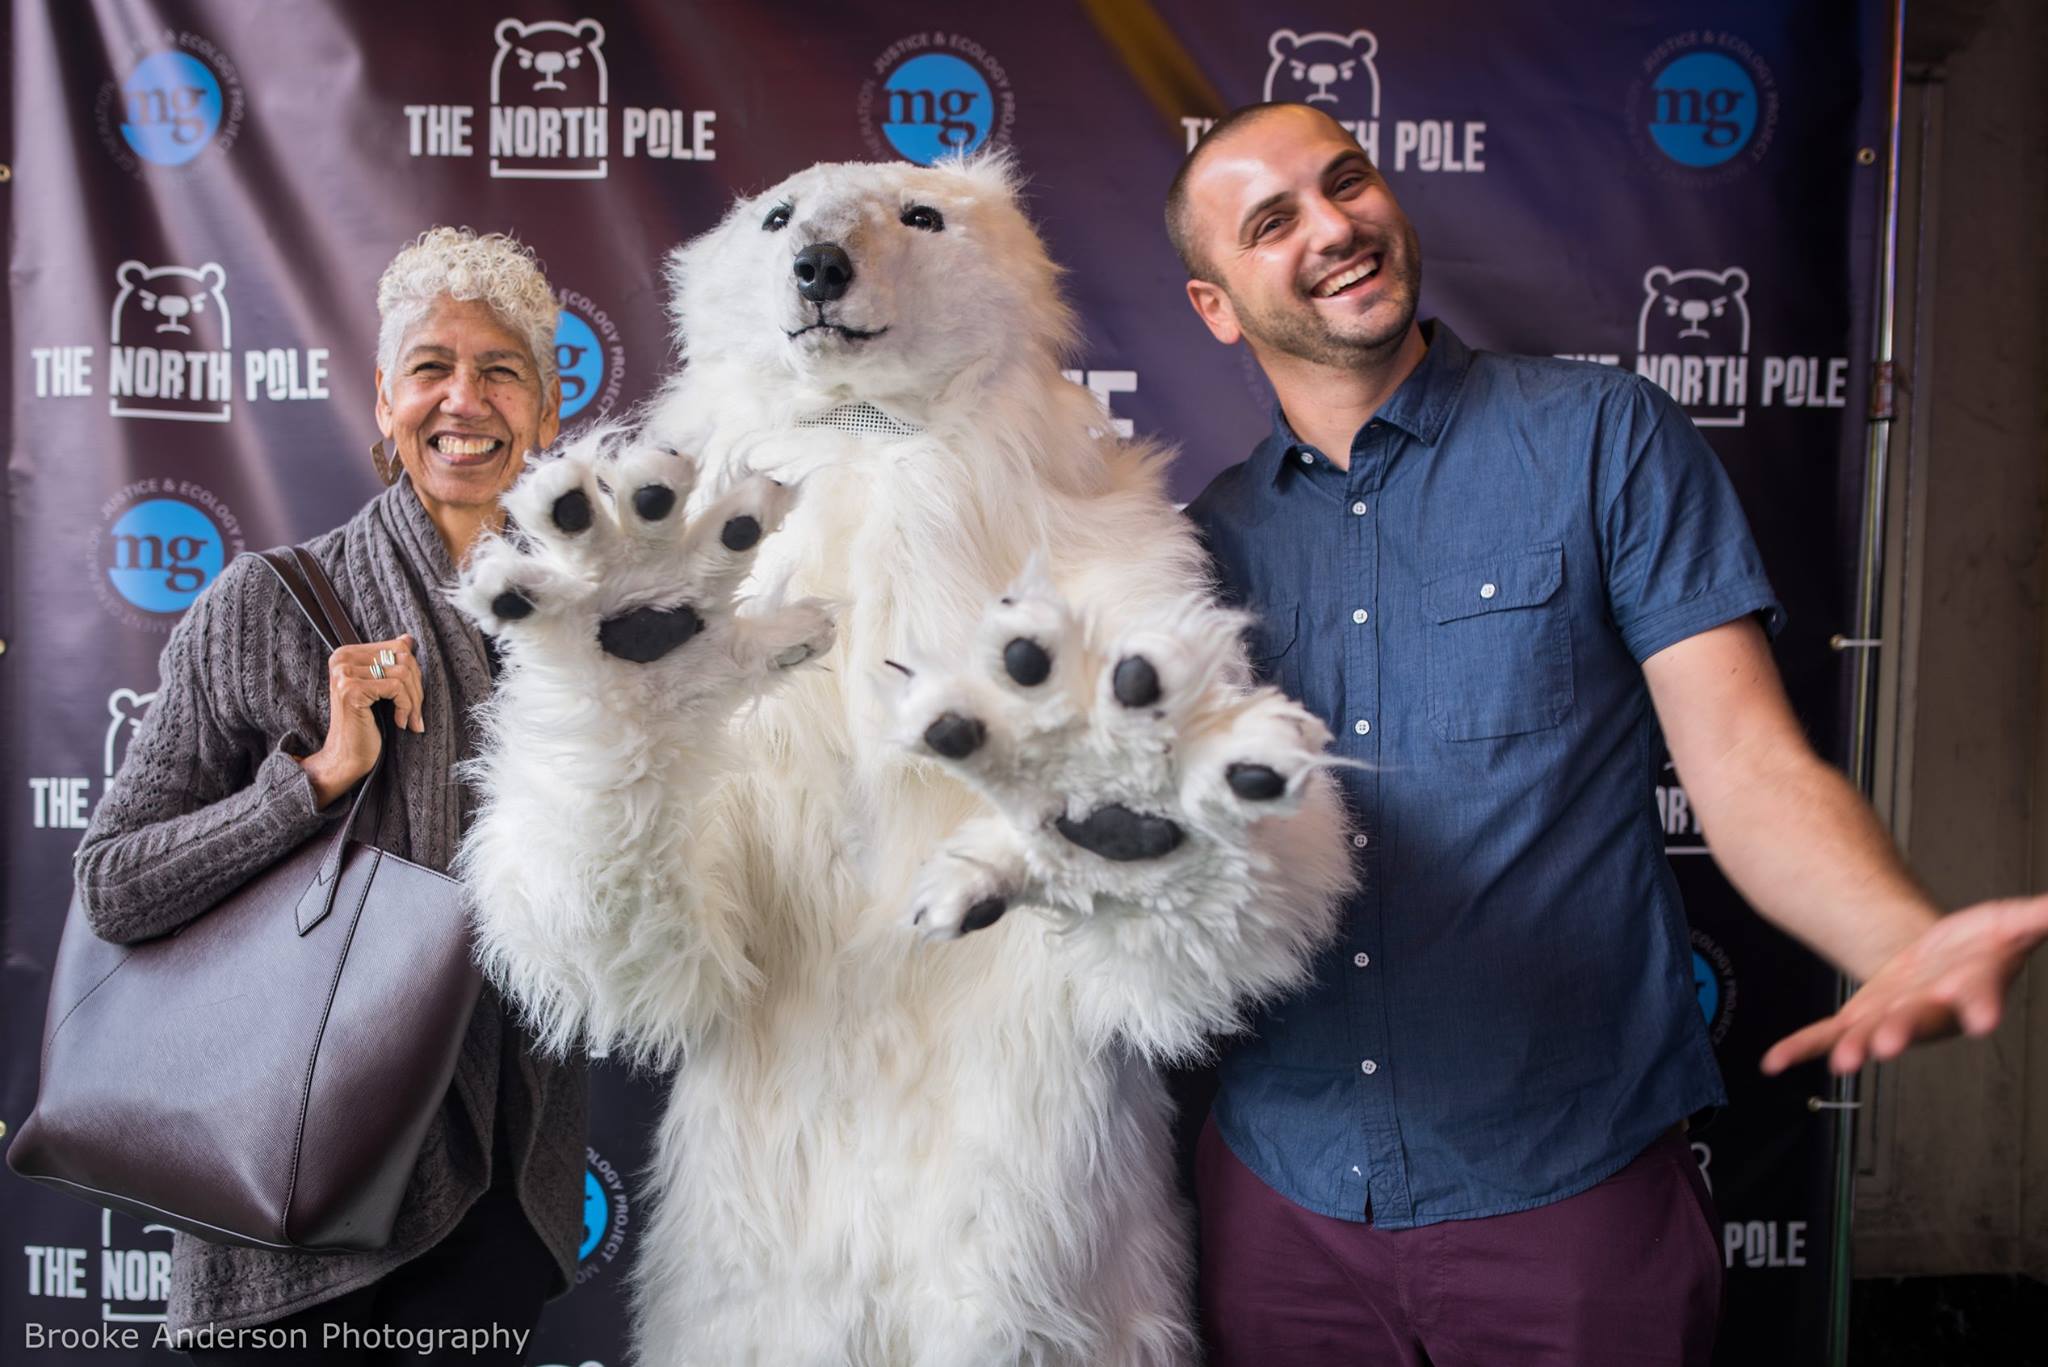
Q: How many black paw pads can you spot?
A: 11